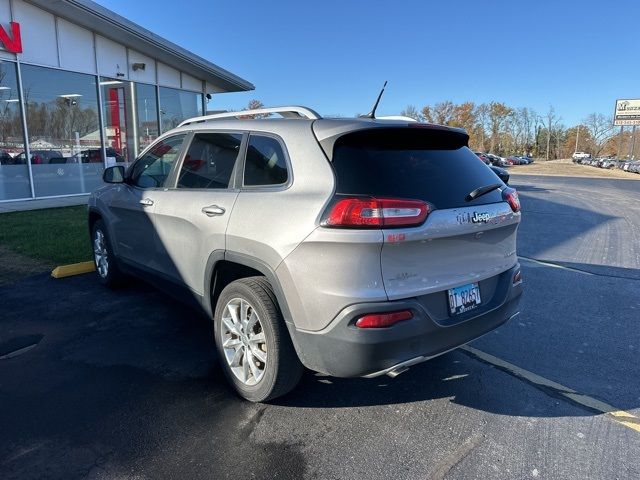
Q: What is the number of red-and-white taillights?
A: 2